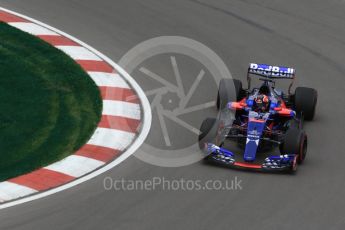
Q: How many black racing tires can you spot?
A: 4